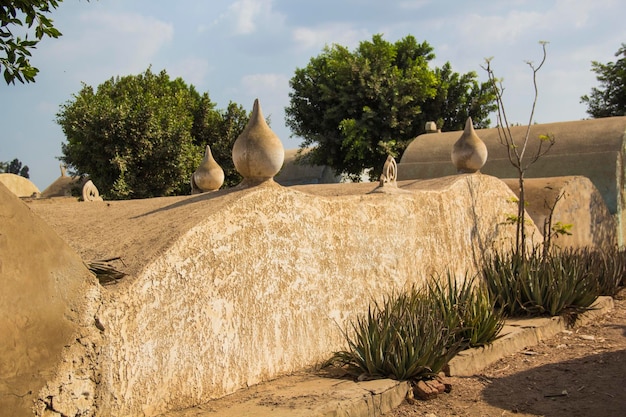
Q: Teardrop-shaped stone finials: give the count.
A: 3